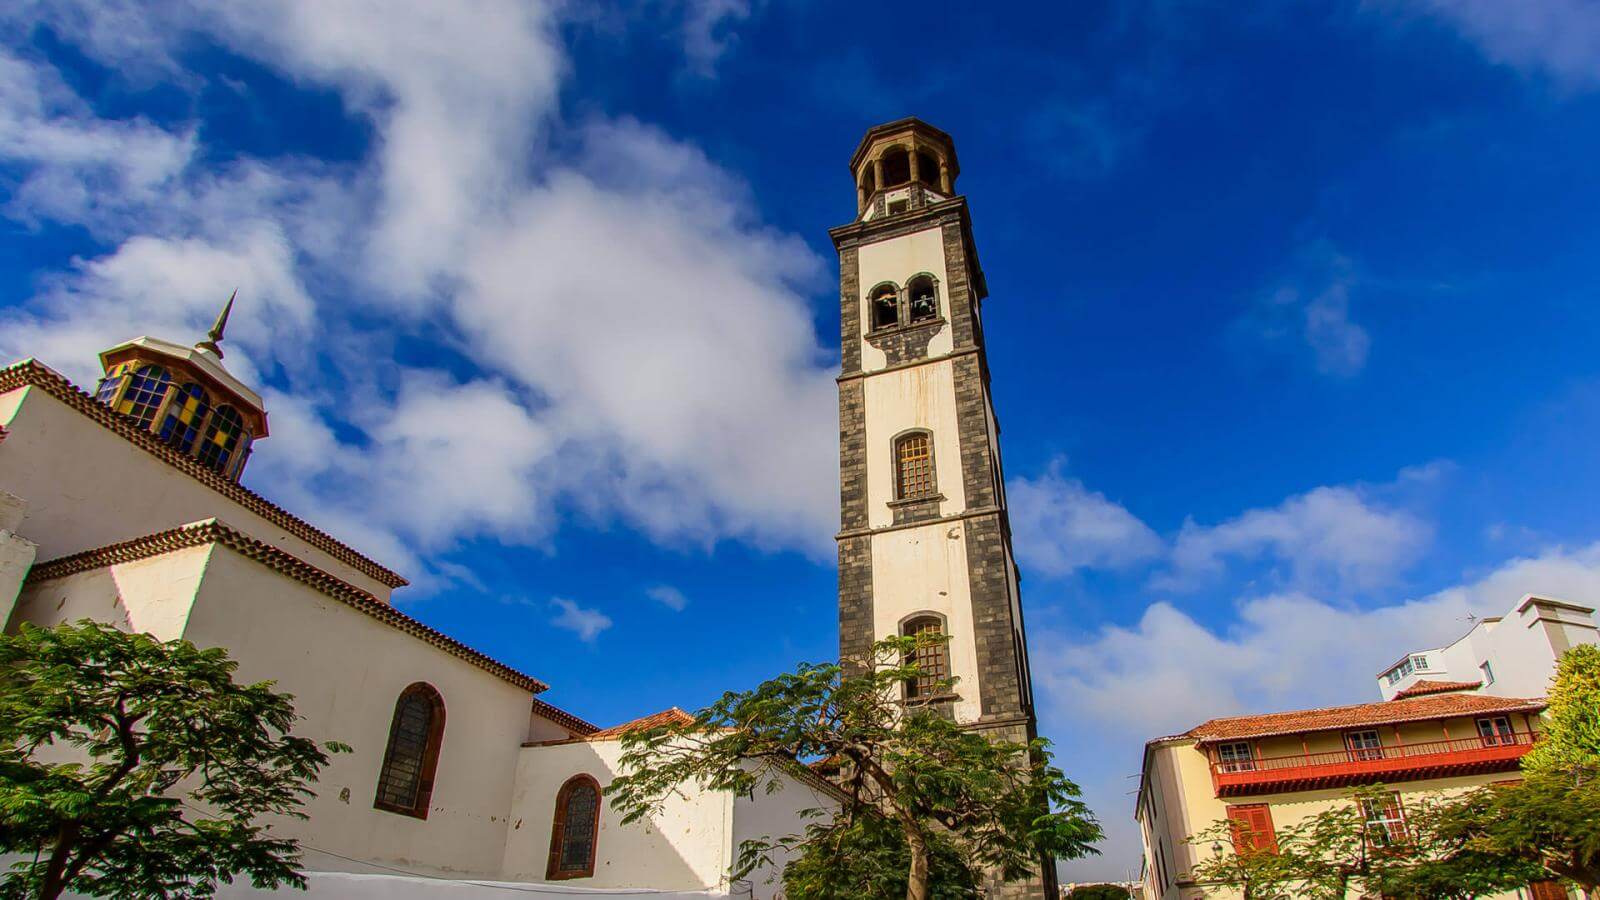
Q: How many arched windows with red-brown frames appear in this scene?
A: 2